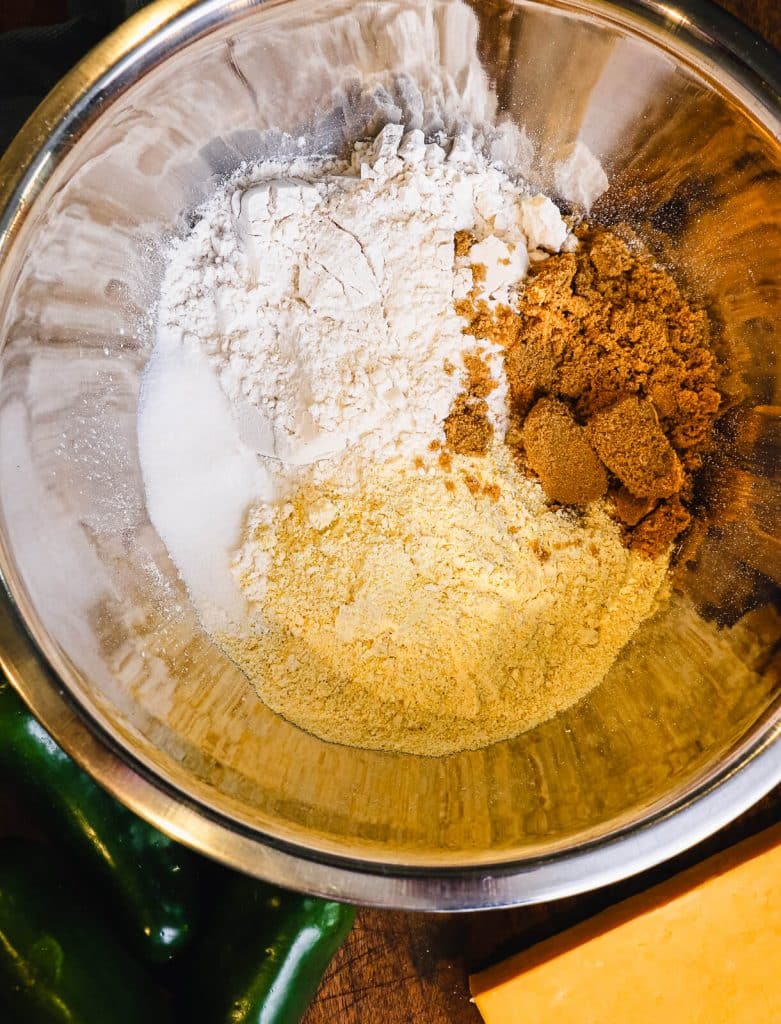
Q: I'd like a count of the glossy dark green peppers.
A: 3